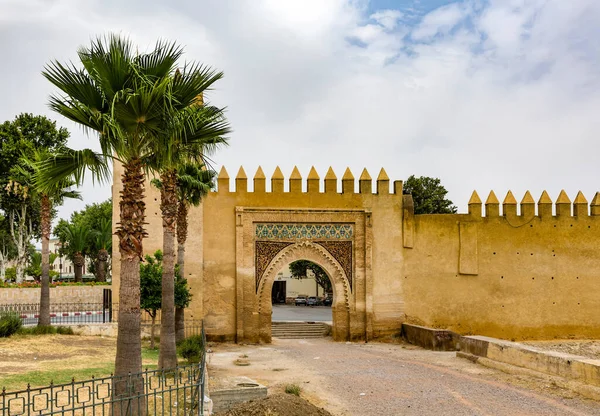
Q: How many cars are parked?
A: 3